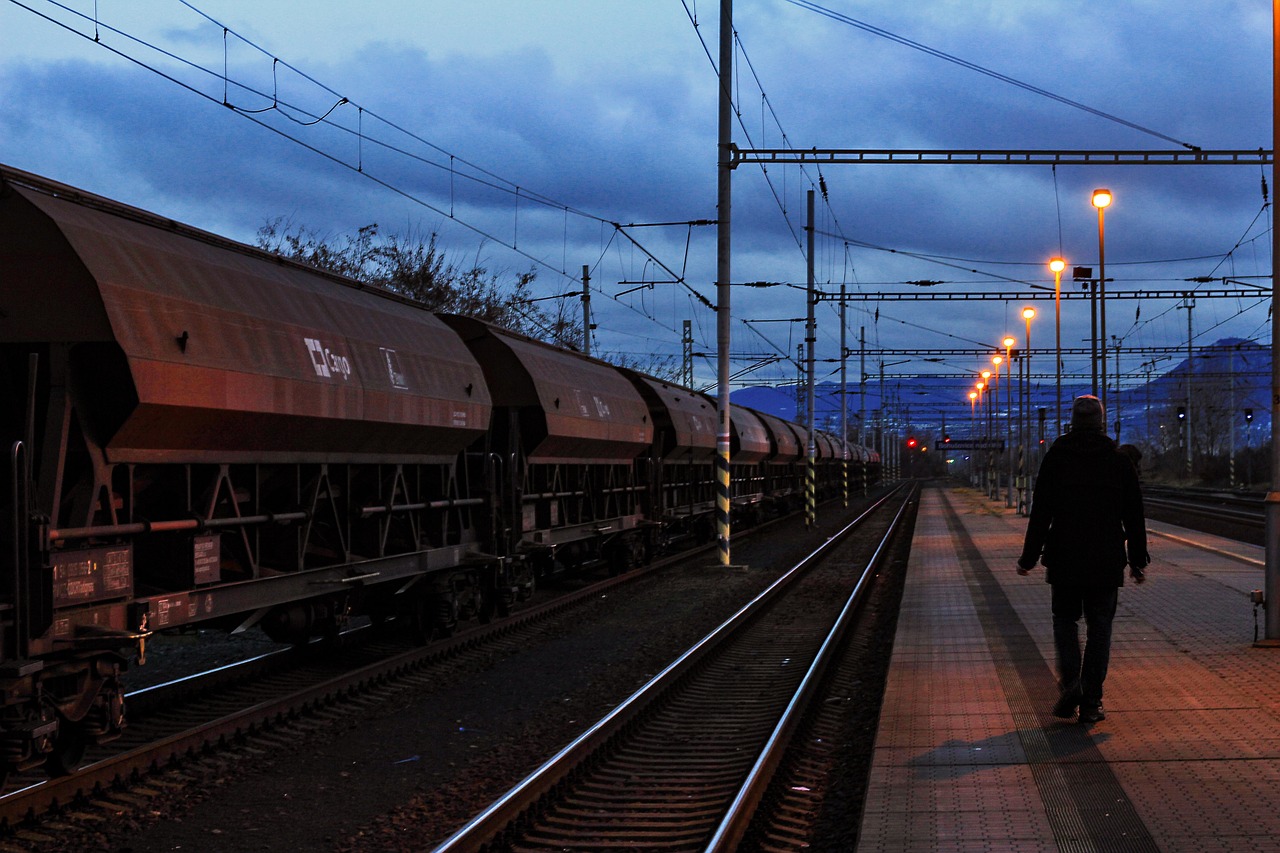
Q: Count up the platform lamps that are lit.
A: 8